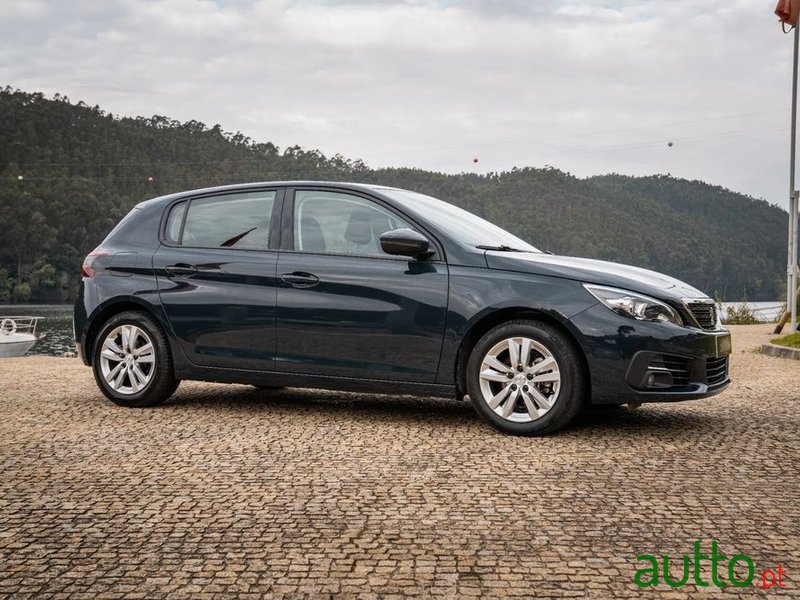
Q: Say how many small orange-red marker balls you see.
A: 2